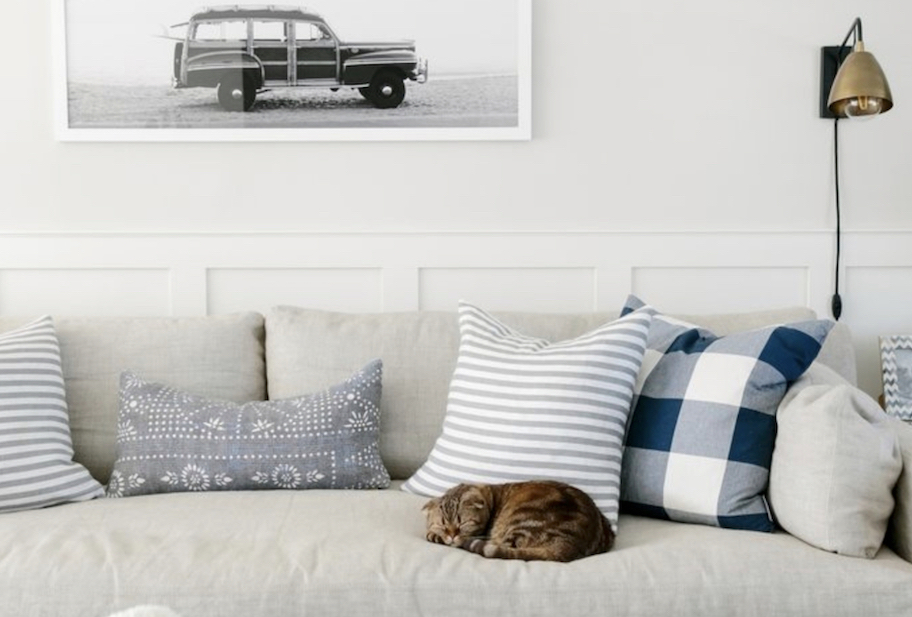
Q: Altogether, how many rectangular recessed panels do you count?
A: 5